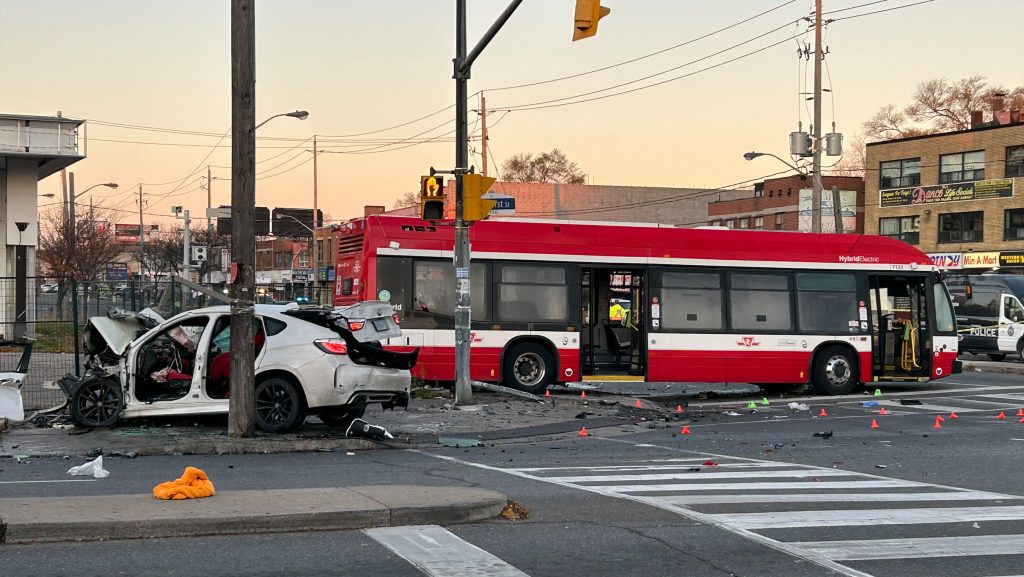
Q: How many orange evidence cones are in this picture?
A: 15